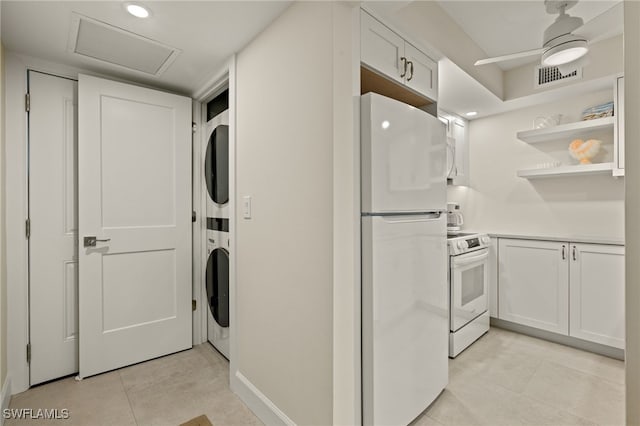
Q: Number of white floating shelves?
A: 2